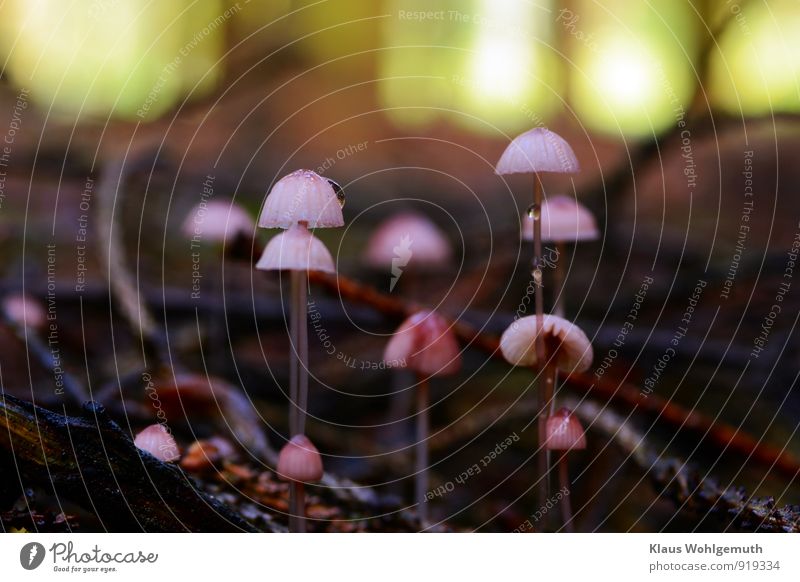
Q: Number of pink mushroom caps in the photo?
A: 12